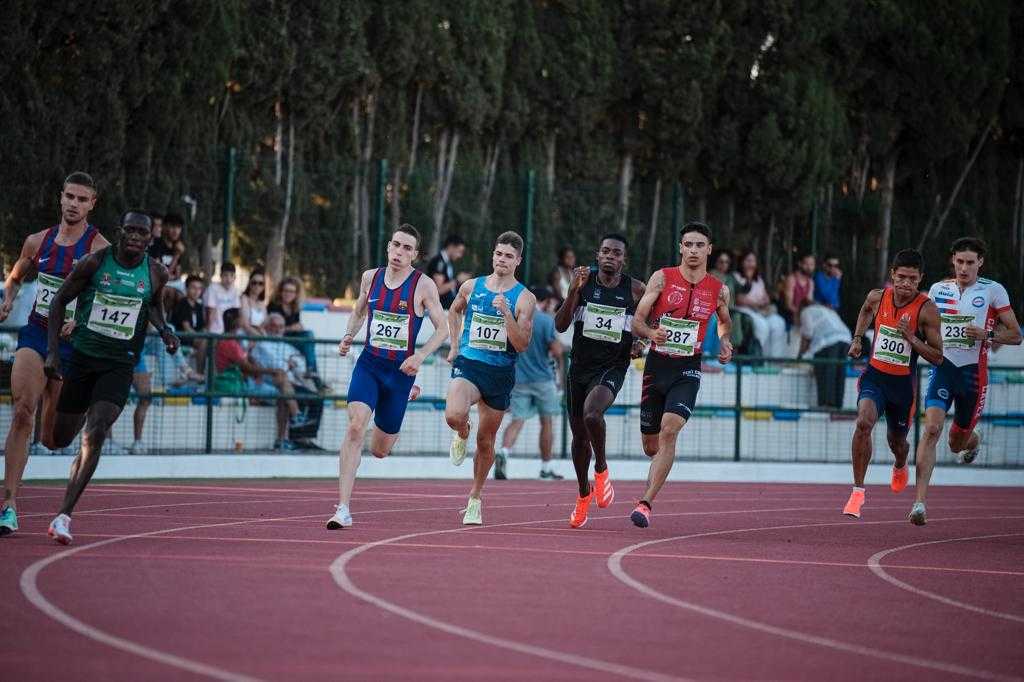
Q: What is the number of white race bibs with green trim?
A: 8